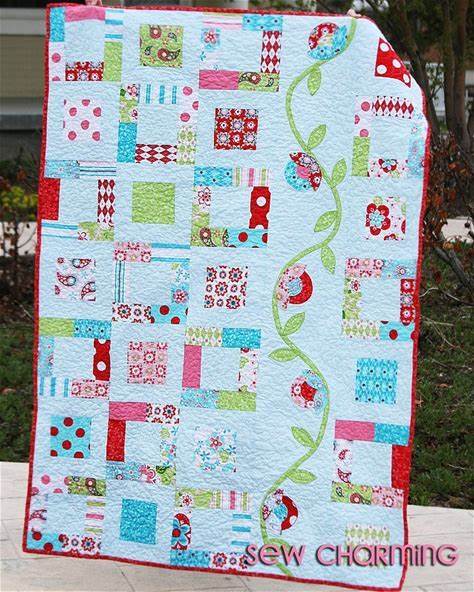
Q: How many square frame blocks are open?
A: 14